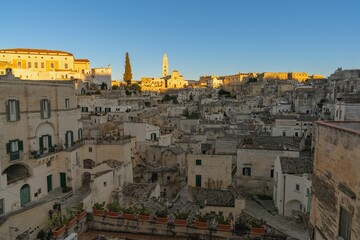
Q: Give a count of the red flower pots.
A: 12